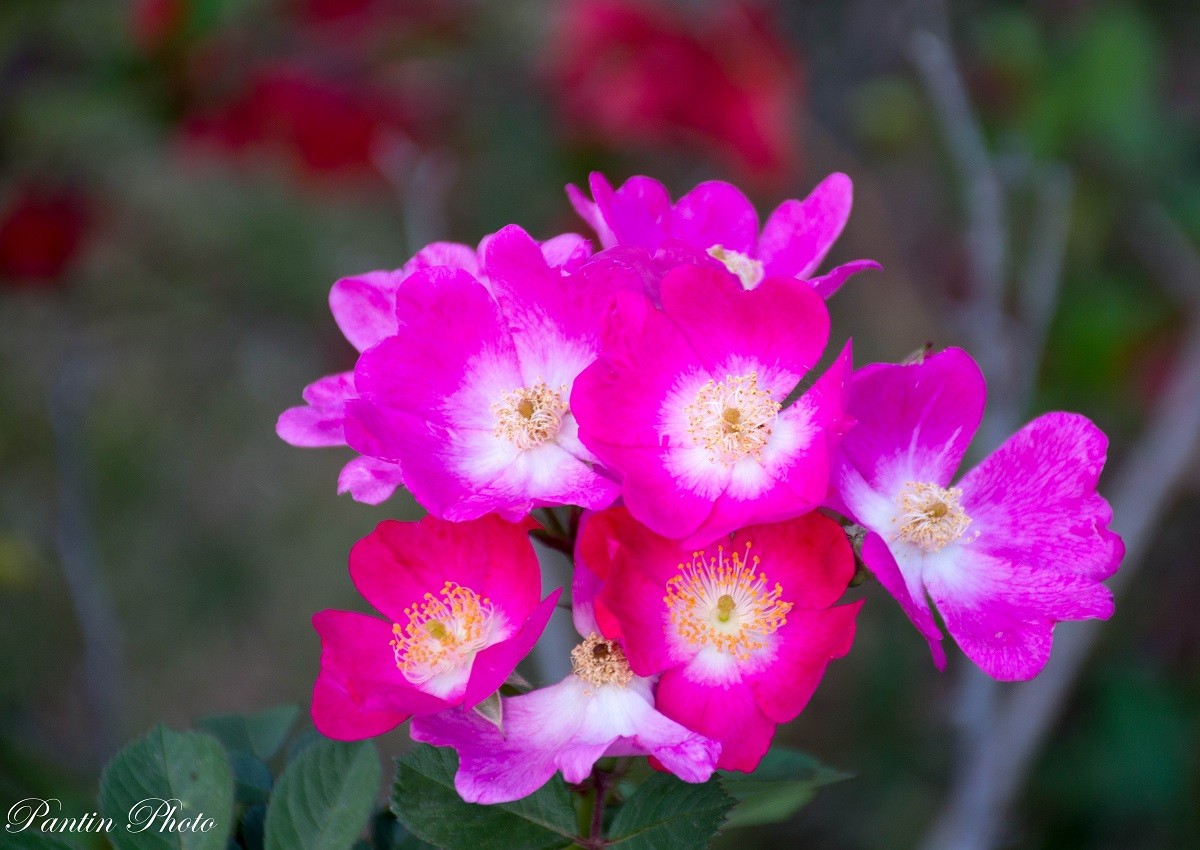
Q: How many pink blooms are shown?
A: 8